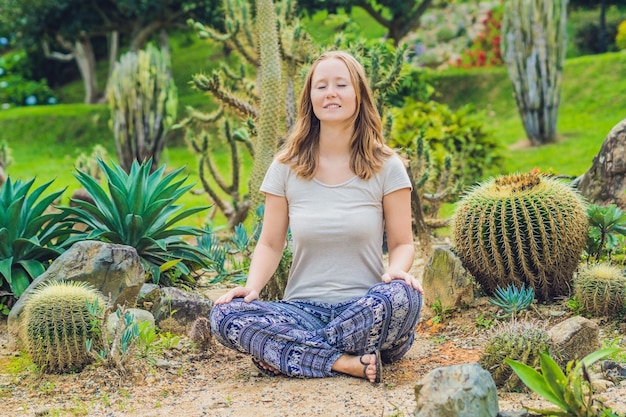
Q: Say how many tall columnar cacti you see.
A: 3